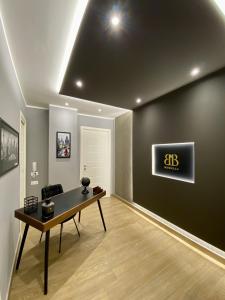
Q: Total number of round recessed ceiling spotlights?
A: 6